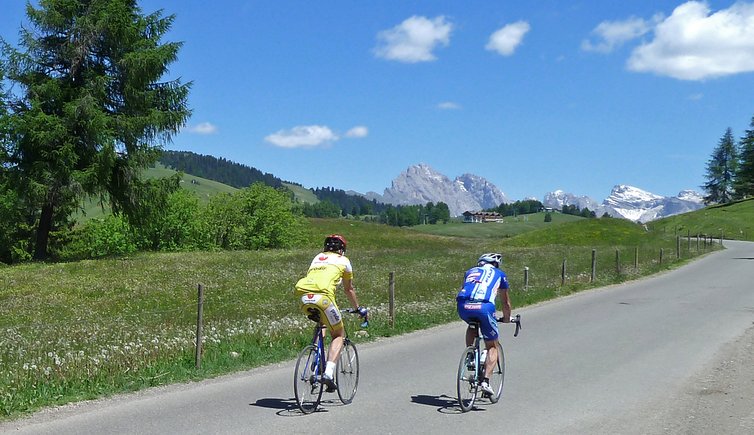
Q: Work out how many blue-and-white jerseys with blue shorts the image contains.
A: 1